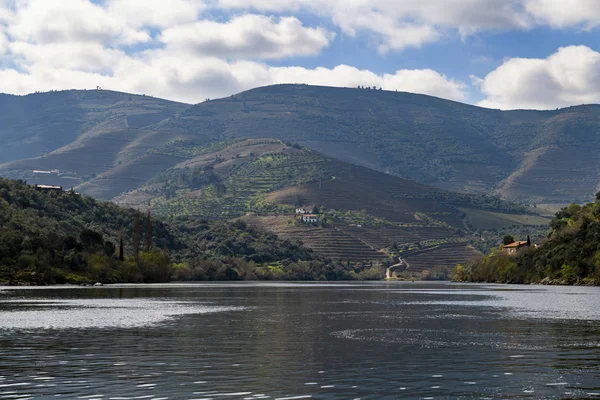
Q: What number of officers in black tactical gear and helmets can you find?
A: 0